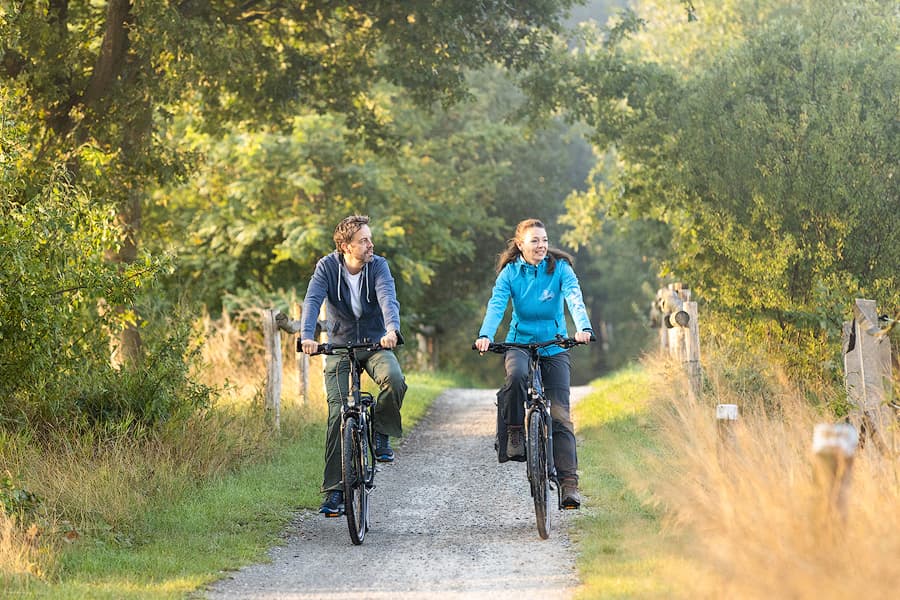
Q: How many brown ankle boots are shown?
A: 2